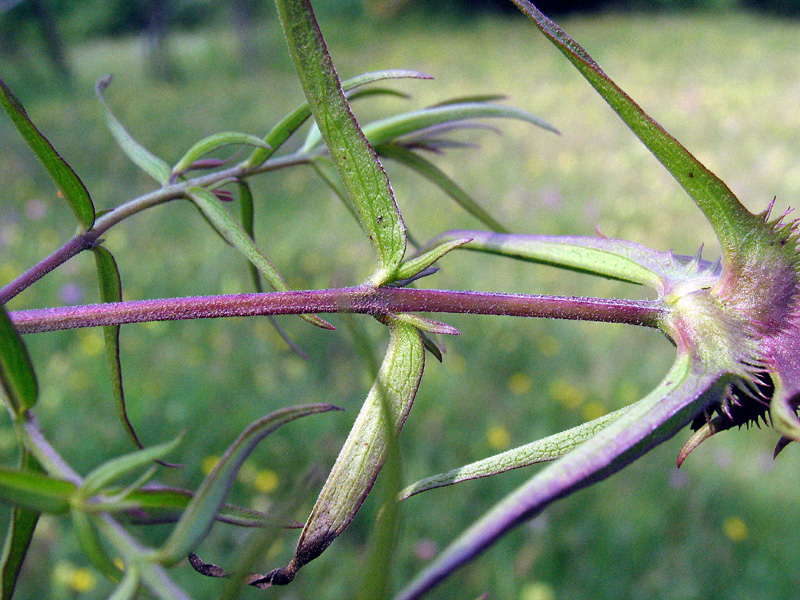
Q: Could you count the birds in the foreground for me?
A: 0